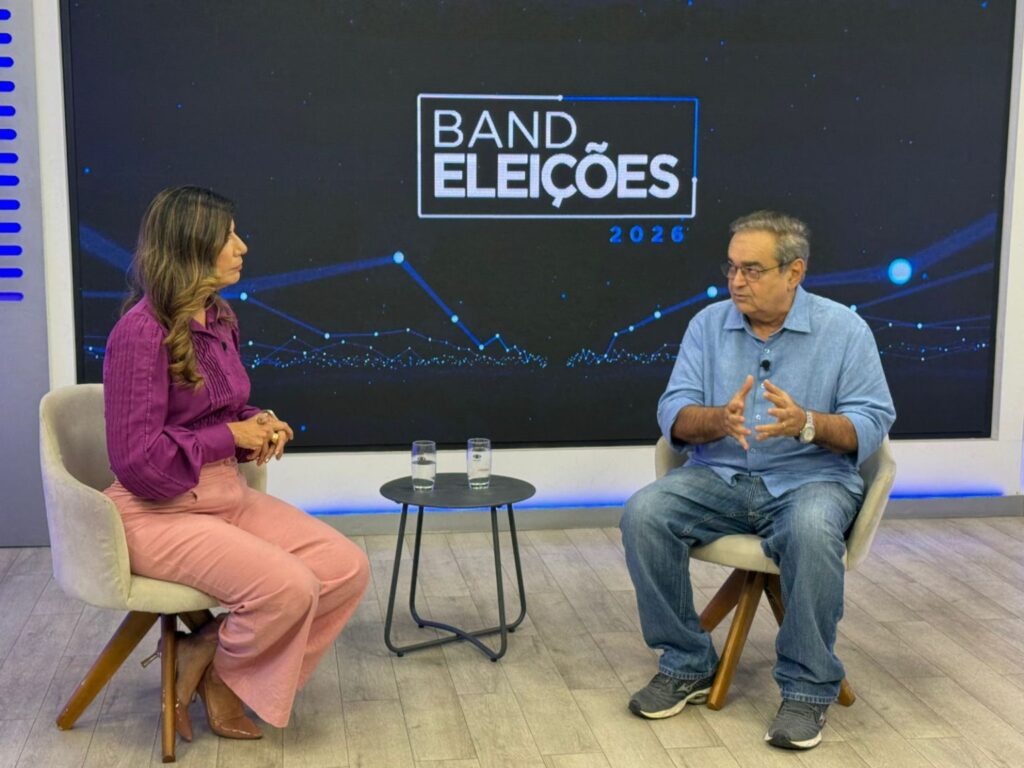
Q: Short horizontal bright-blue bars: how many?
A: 13